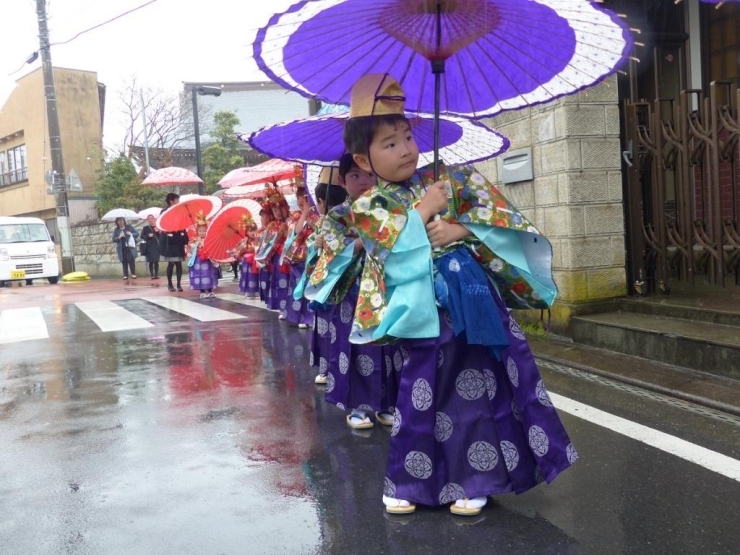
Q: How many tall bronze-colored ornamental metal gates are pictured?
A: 1